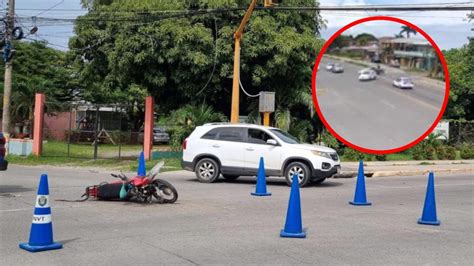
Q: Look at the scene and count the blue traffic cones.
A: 6